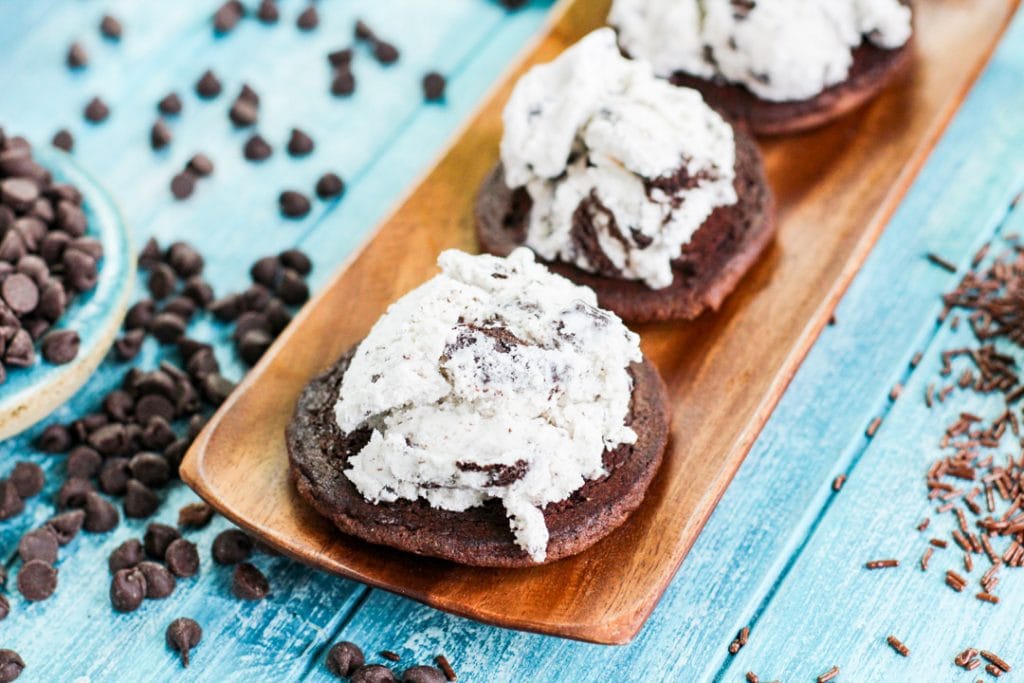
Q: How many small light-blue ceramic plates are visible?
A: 1